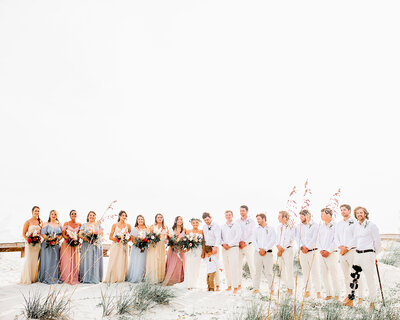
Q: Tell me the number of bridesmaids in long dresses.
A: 8